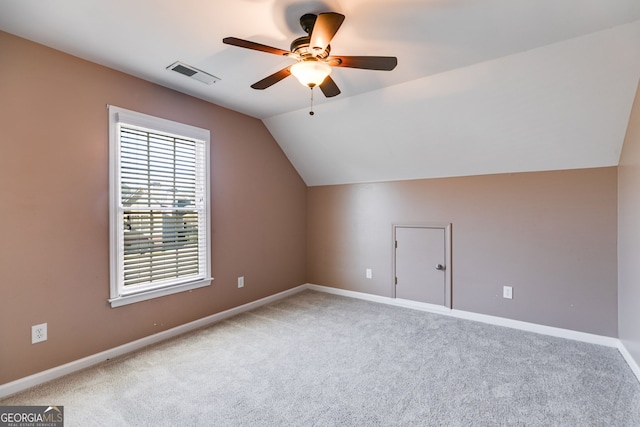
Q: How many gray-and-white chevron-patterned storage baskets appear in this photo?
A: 0